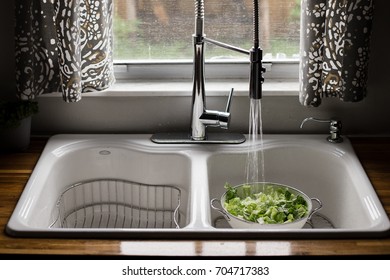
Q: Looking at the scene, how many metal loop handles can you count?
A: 2